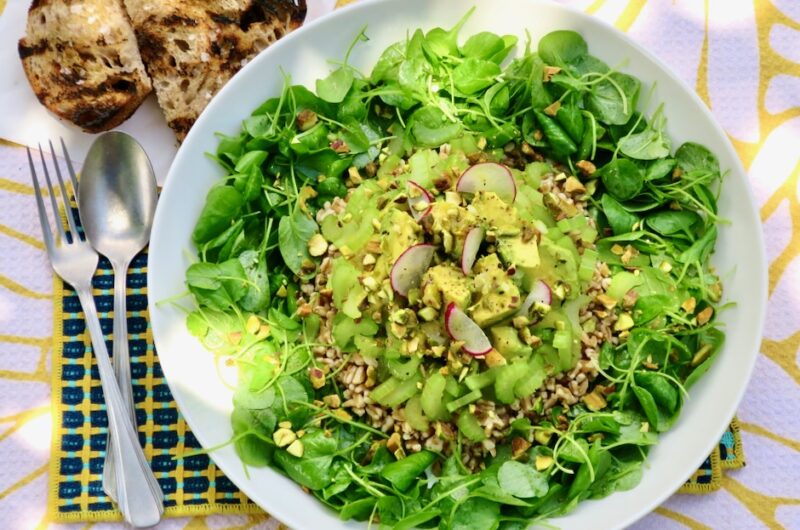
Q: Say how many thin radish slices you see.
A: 6